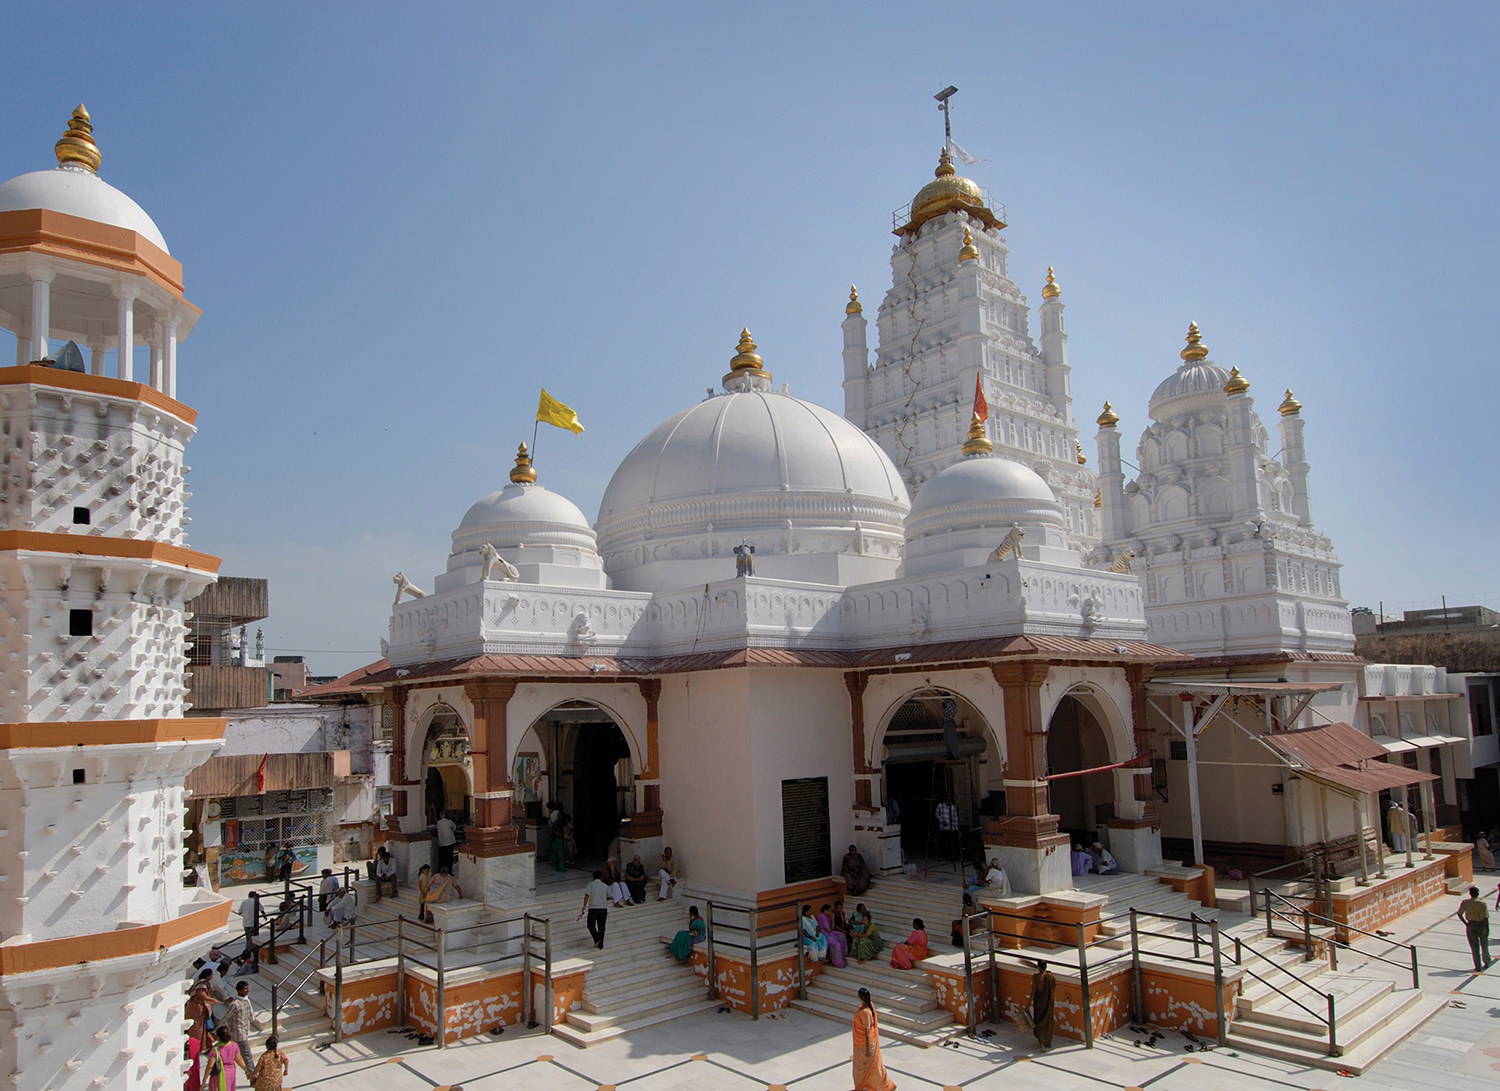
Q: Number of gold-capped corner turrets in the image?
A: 6